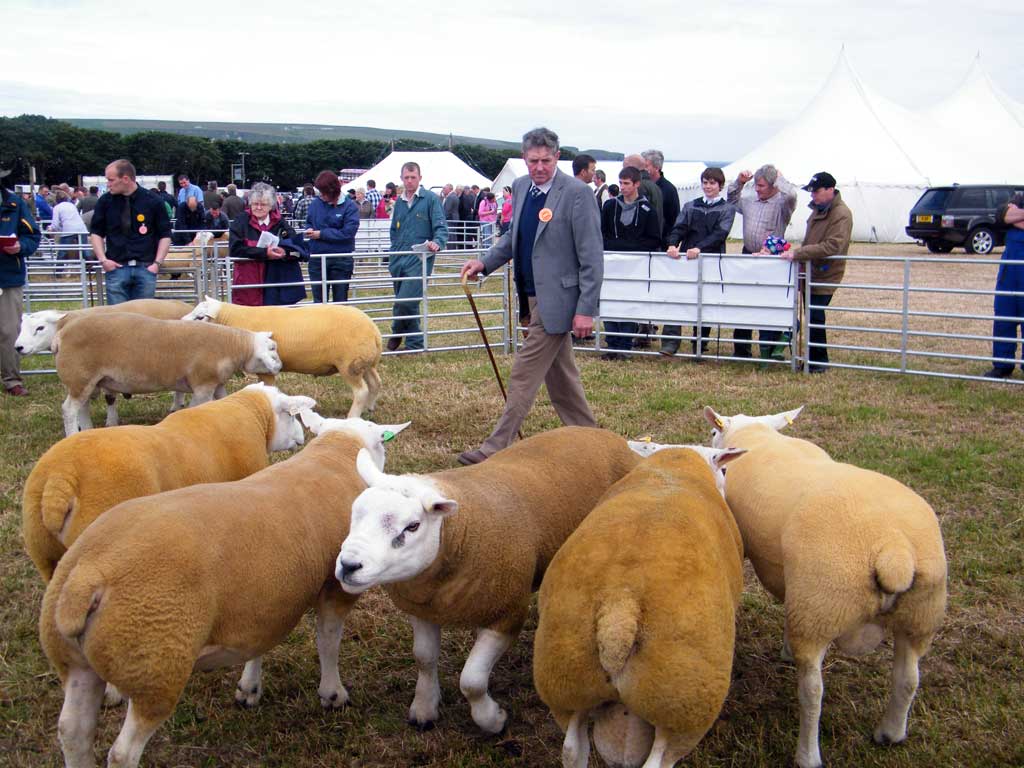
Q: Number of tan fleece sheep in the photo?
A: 8